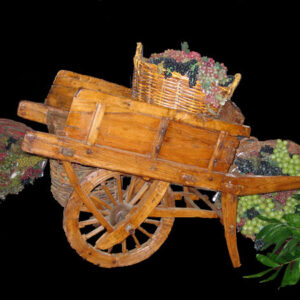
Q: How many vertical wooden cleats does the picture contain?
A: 3